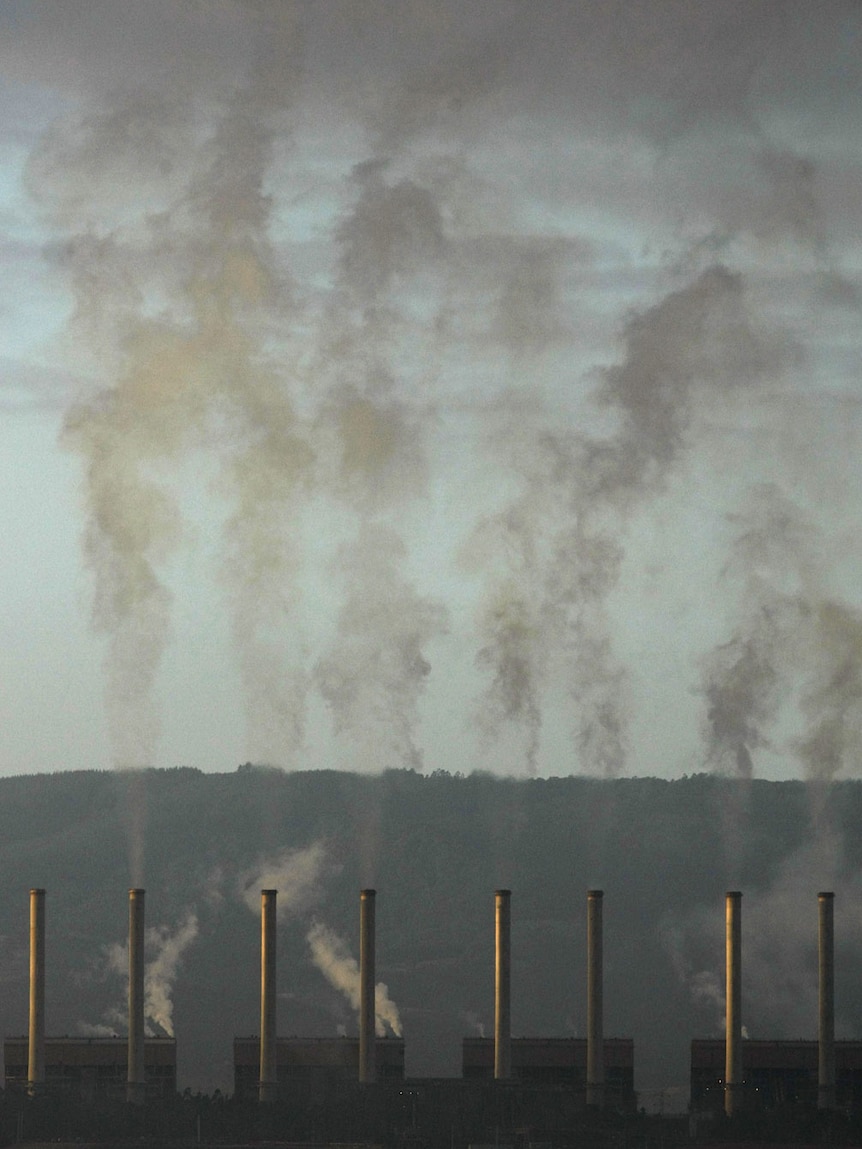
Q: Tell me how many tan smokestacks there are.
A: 8